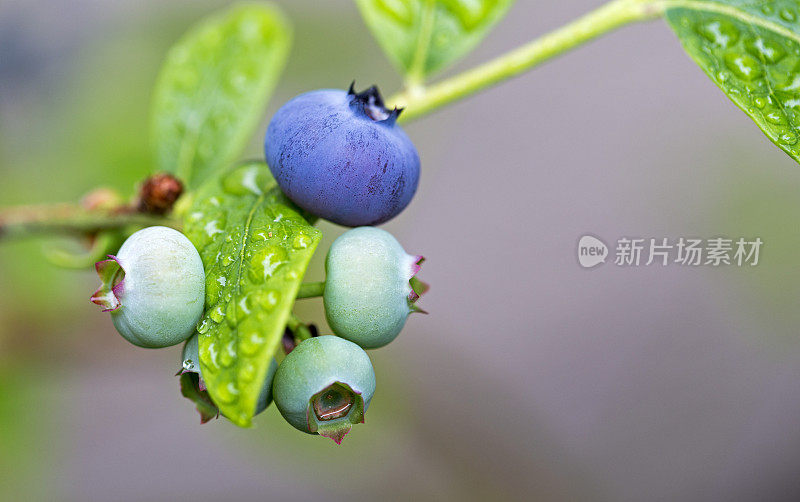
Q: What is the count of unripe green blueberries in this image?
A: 4